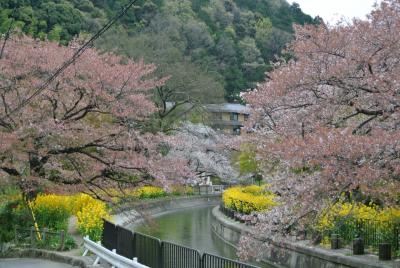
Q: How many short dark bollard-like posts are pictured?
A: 3